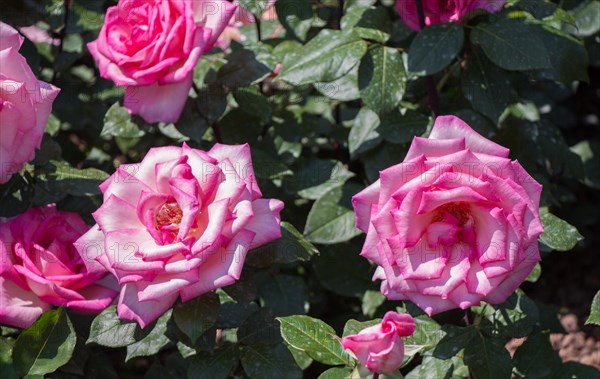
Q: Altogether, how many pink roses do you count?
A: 7